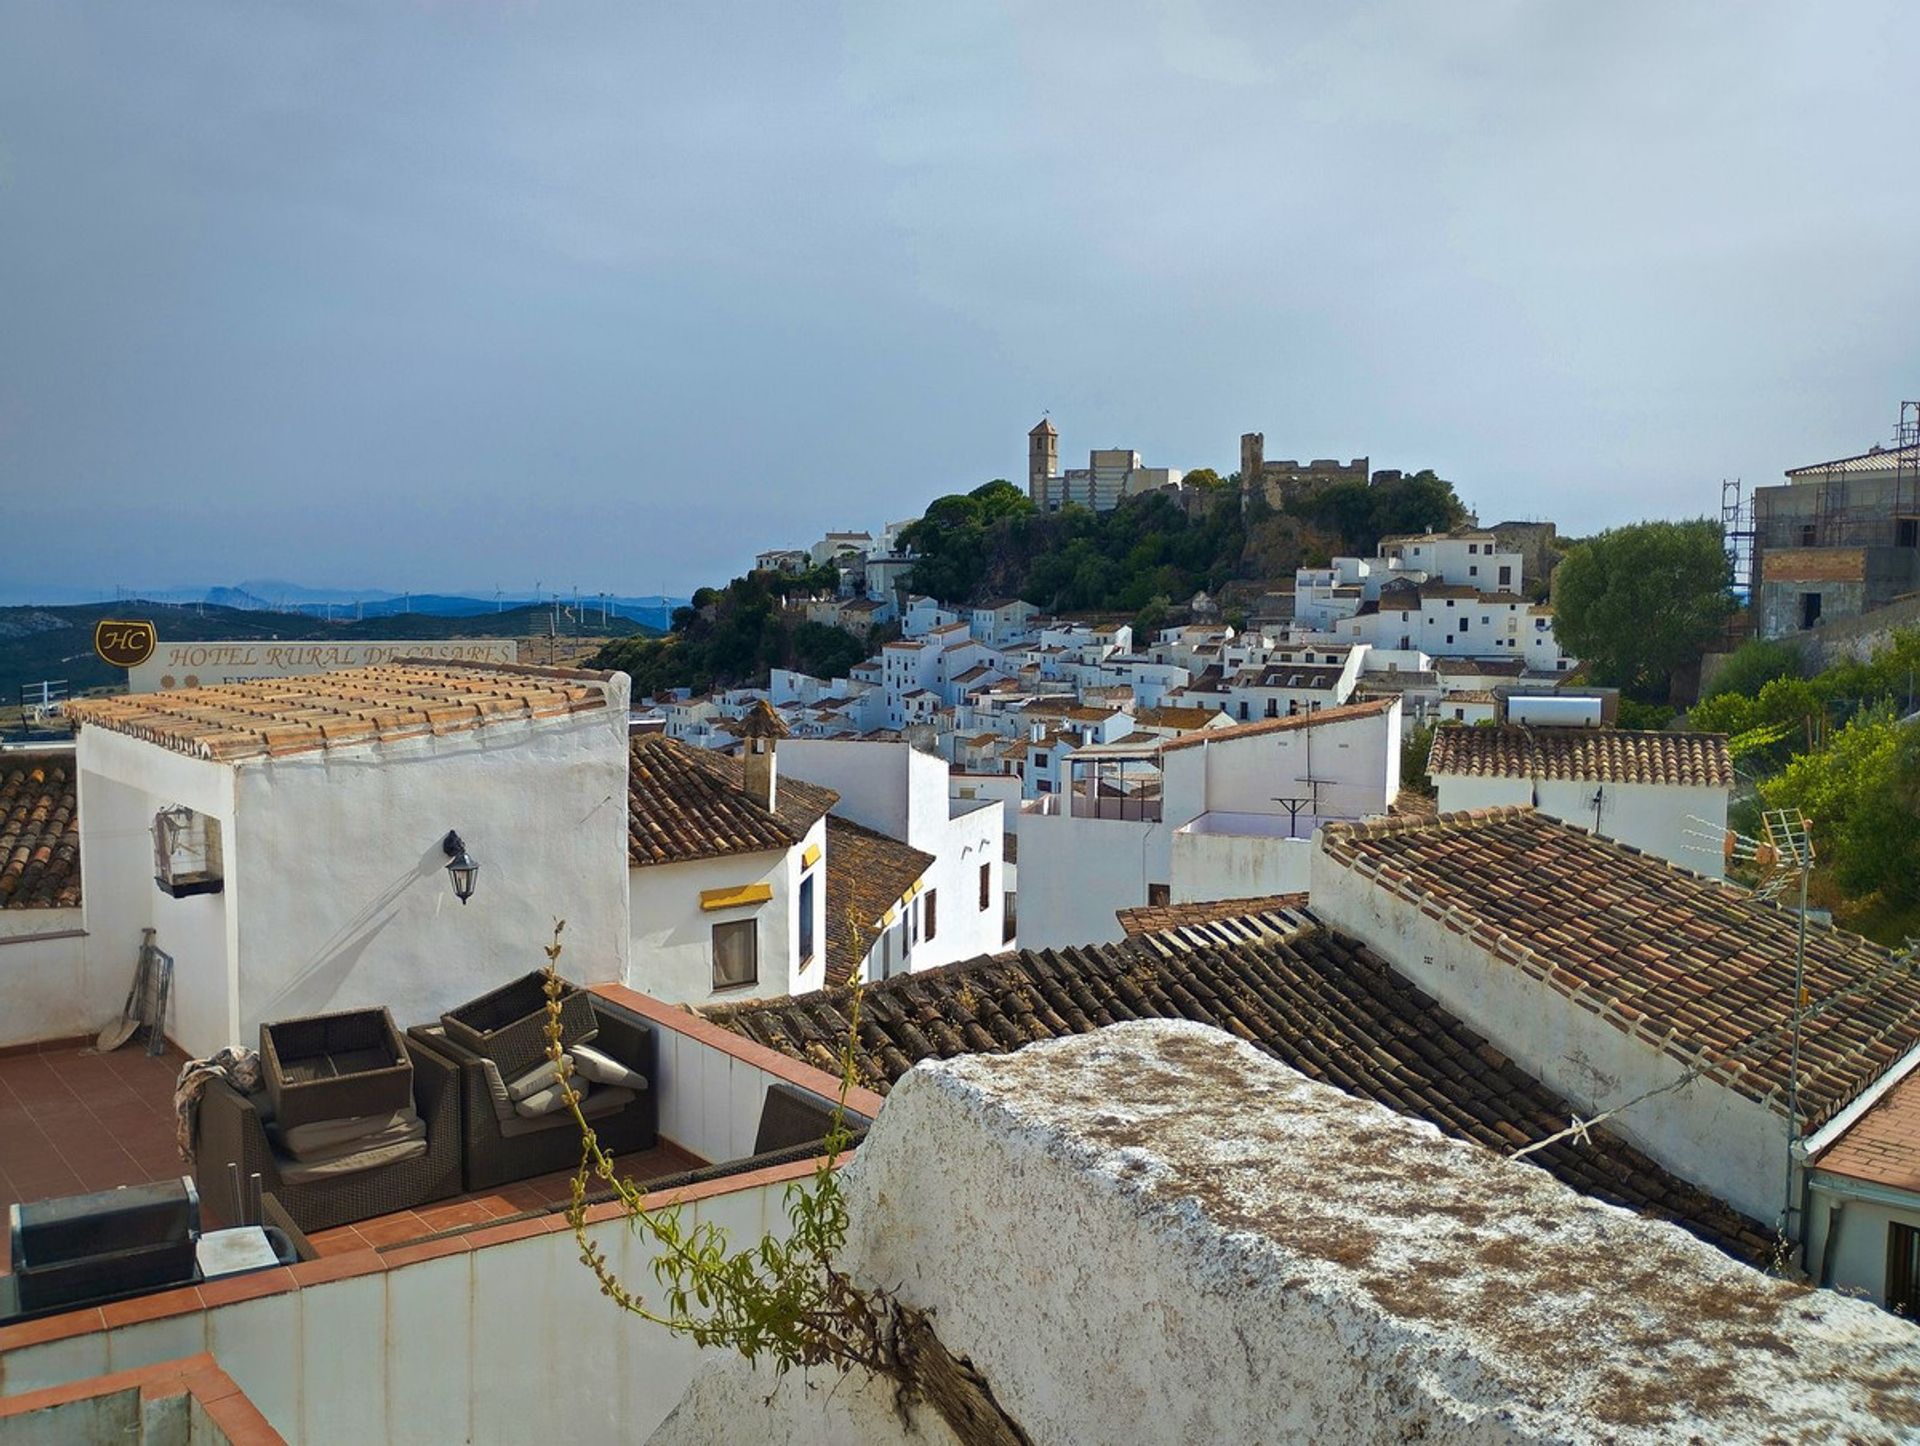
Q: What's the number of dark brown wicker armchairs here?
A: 2